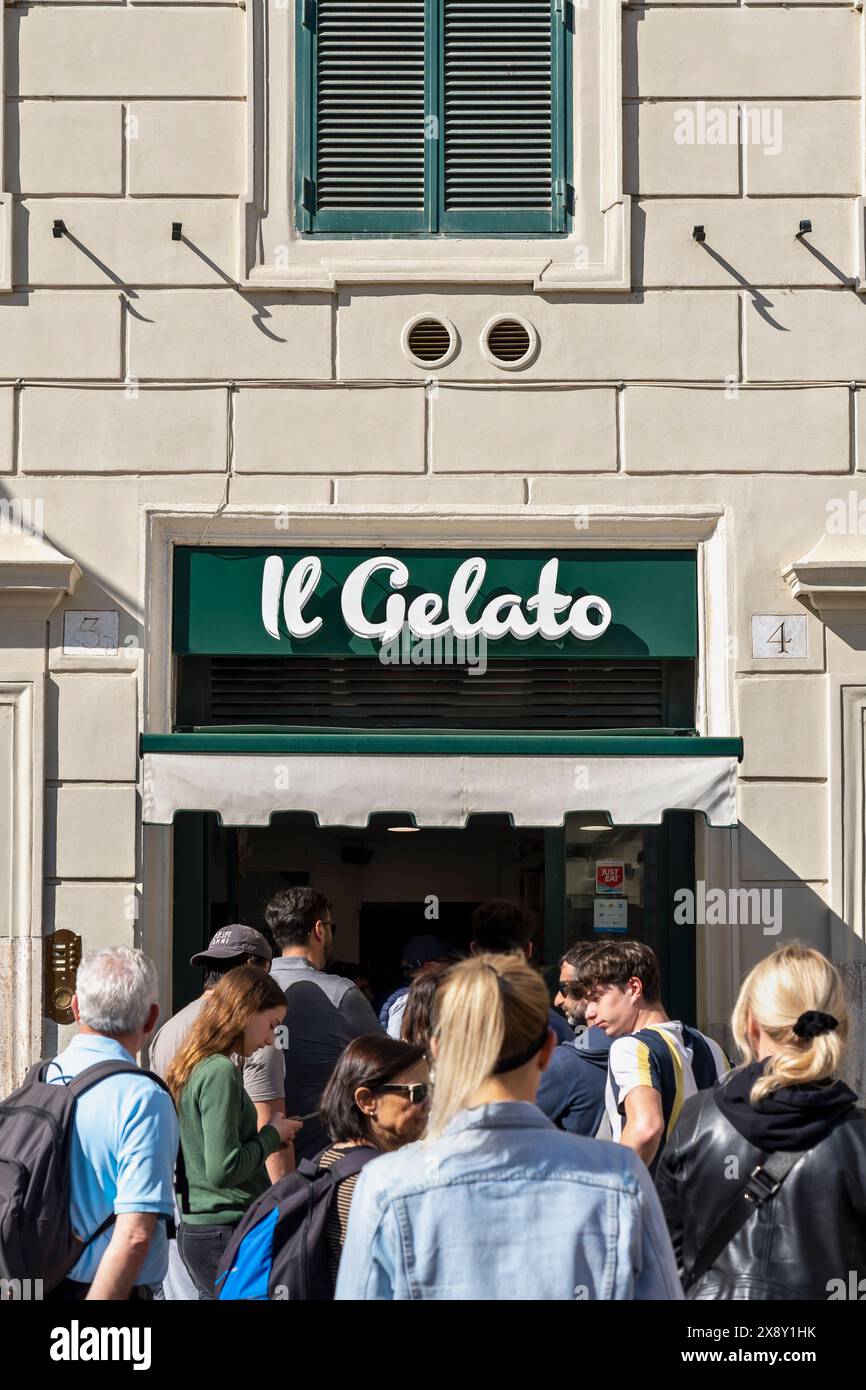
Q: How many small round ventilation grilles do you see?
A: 2